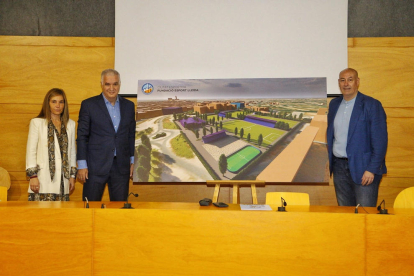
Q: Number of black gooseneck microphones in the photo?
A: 3